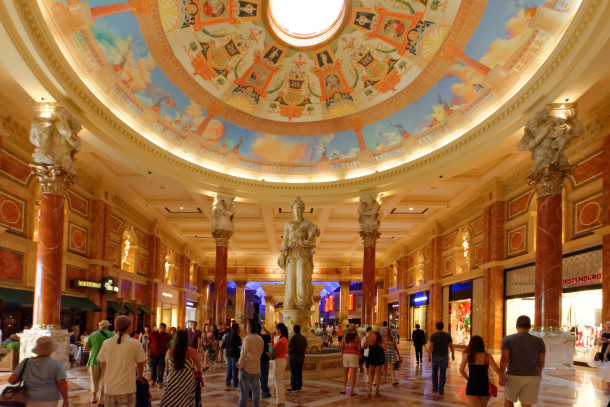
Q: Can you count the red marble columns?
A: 4